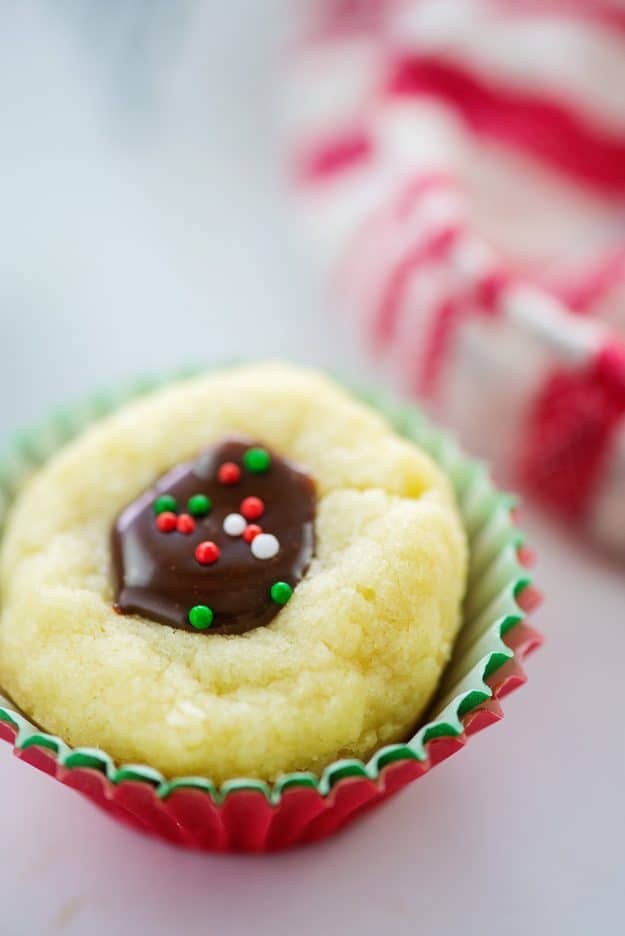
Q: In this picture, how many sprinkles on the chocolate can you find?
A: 13